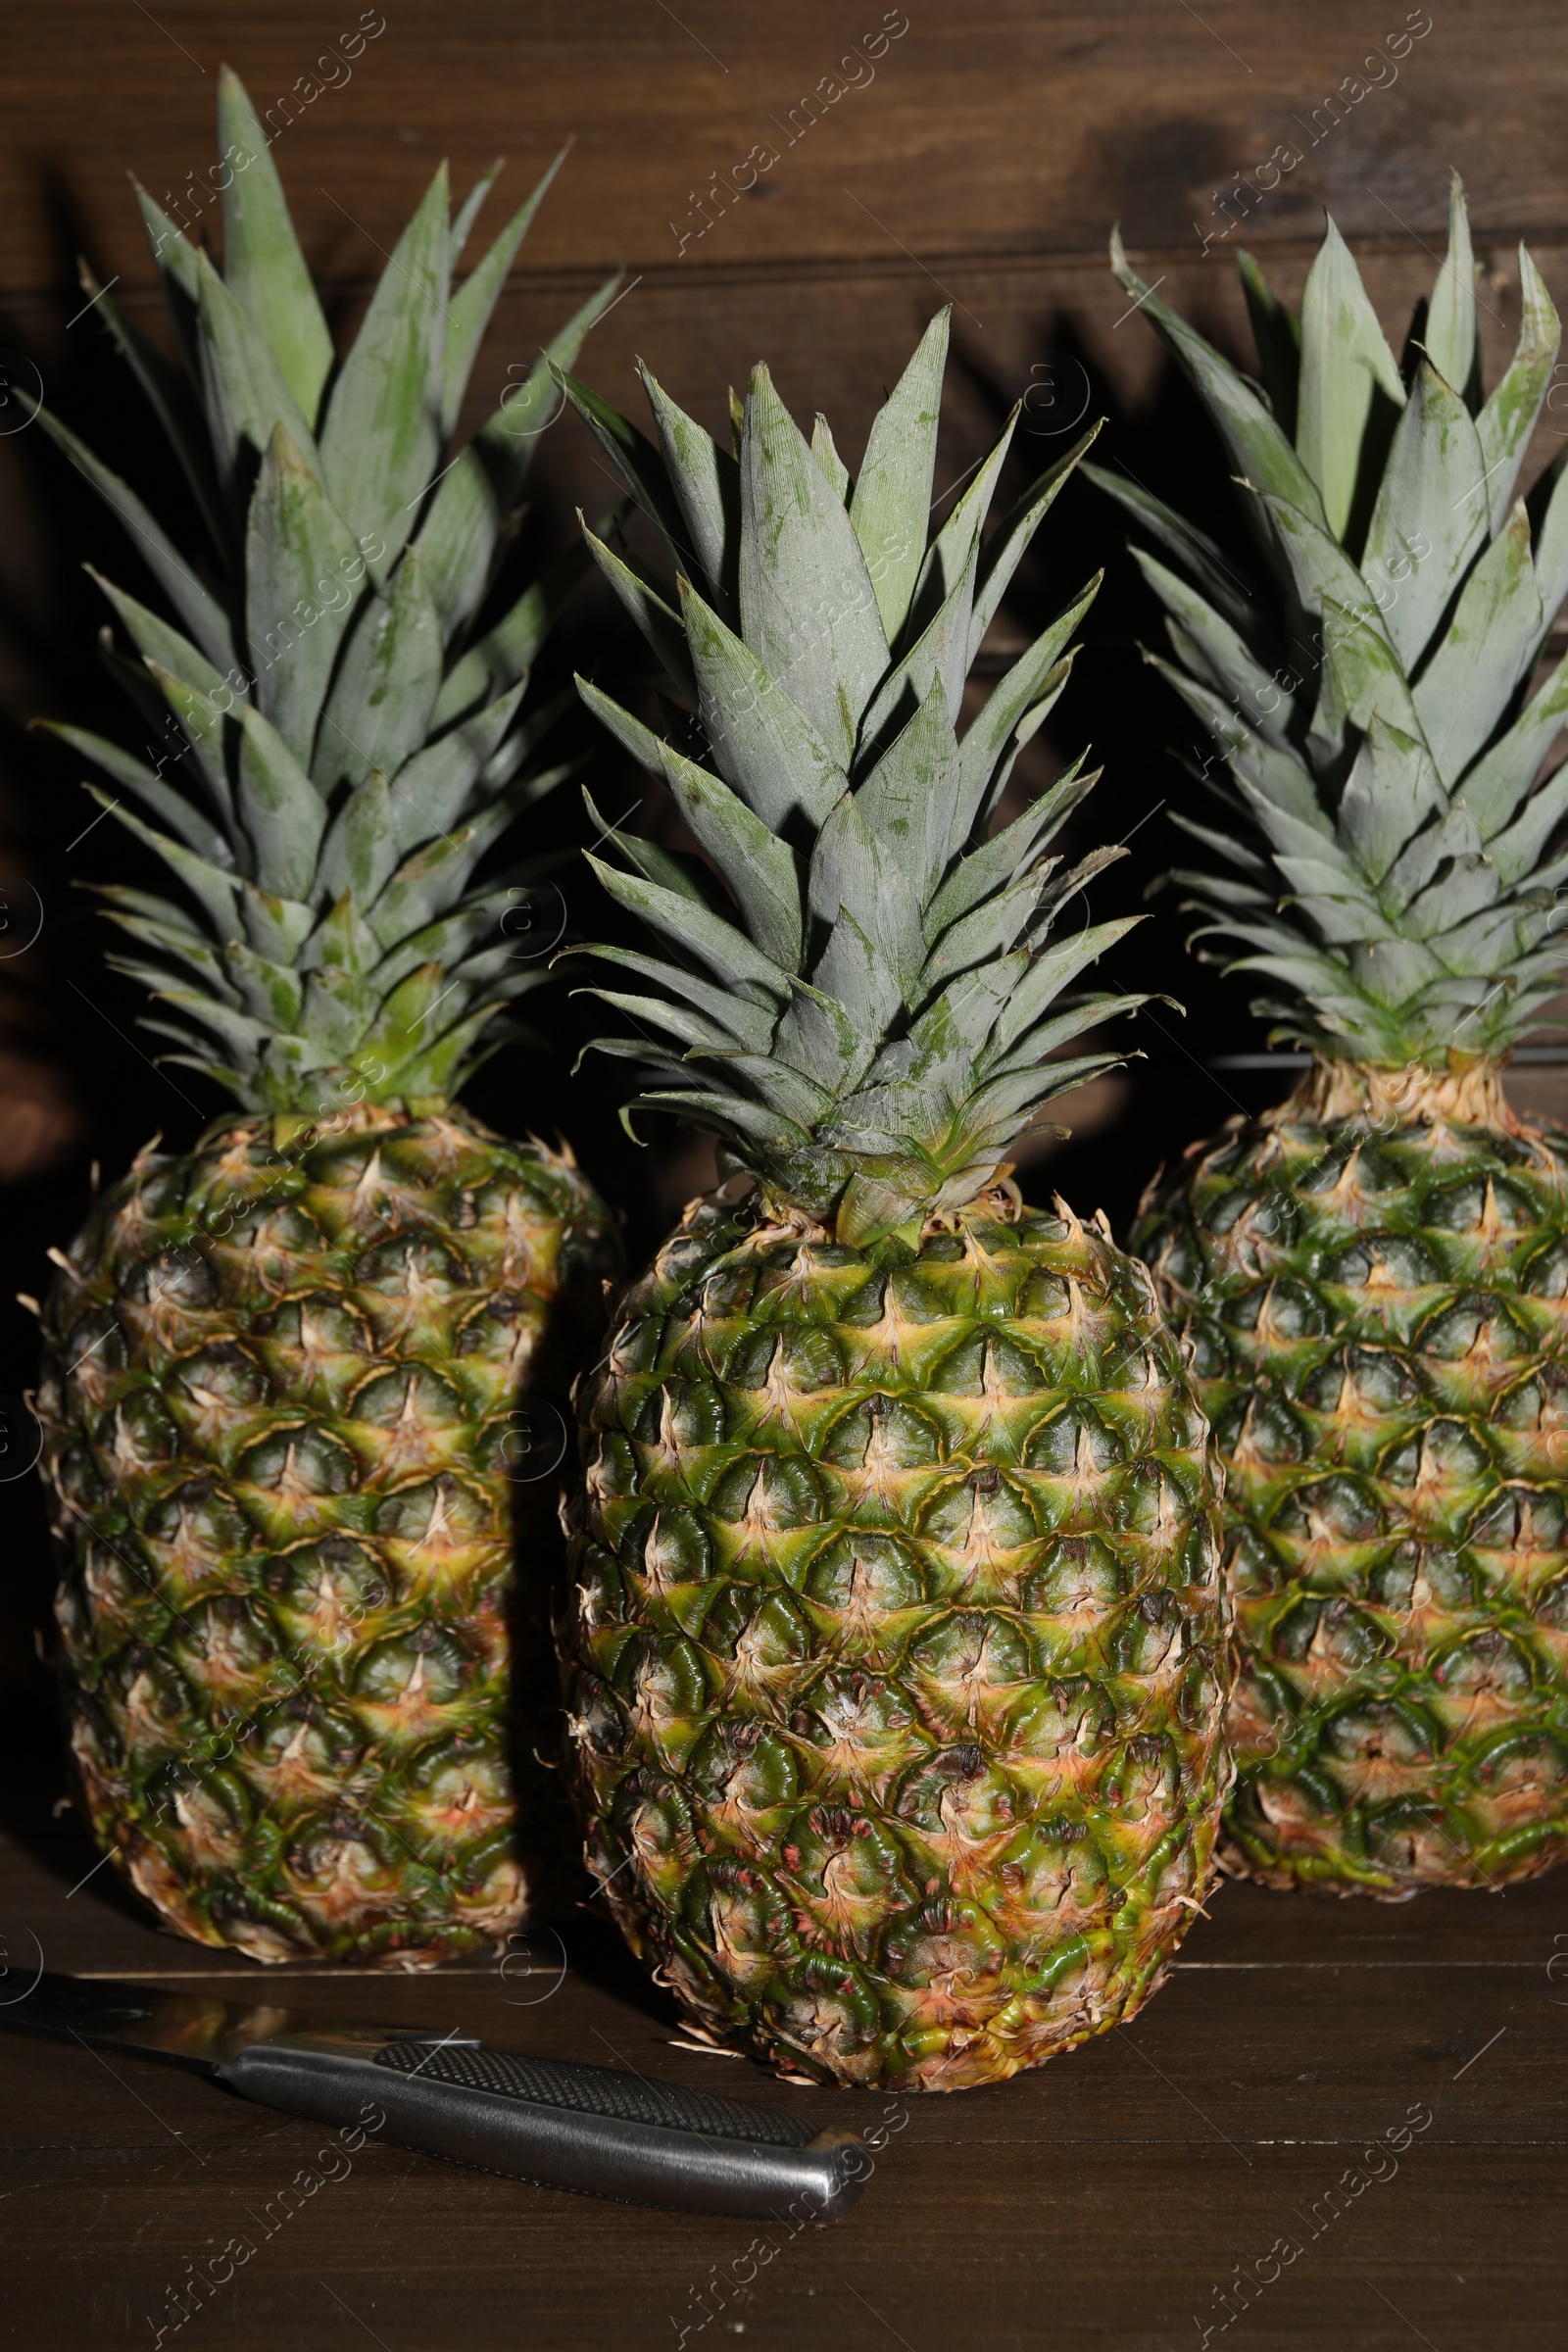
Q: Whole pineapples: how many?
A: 3